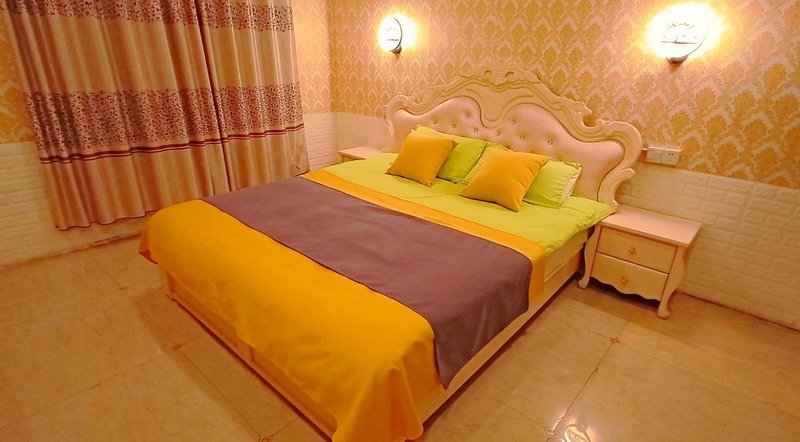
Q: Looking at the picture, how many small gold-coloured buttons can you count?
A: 9